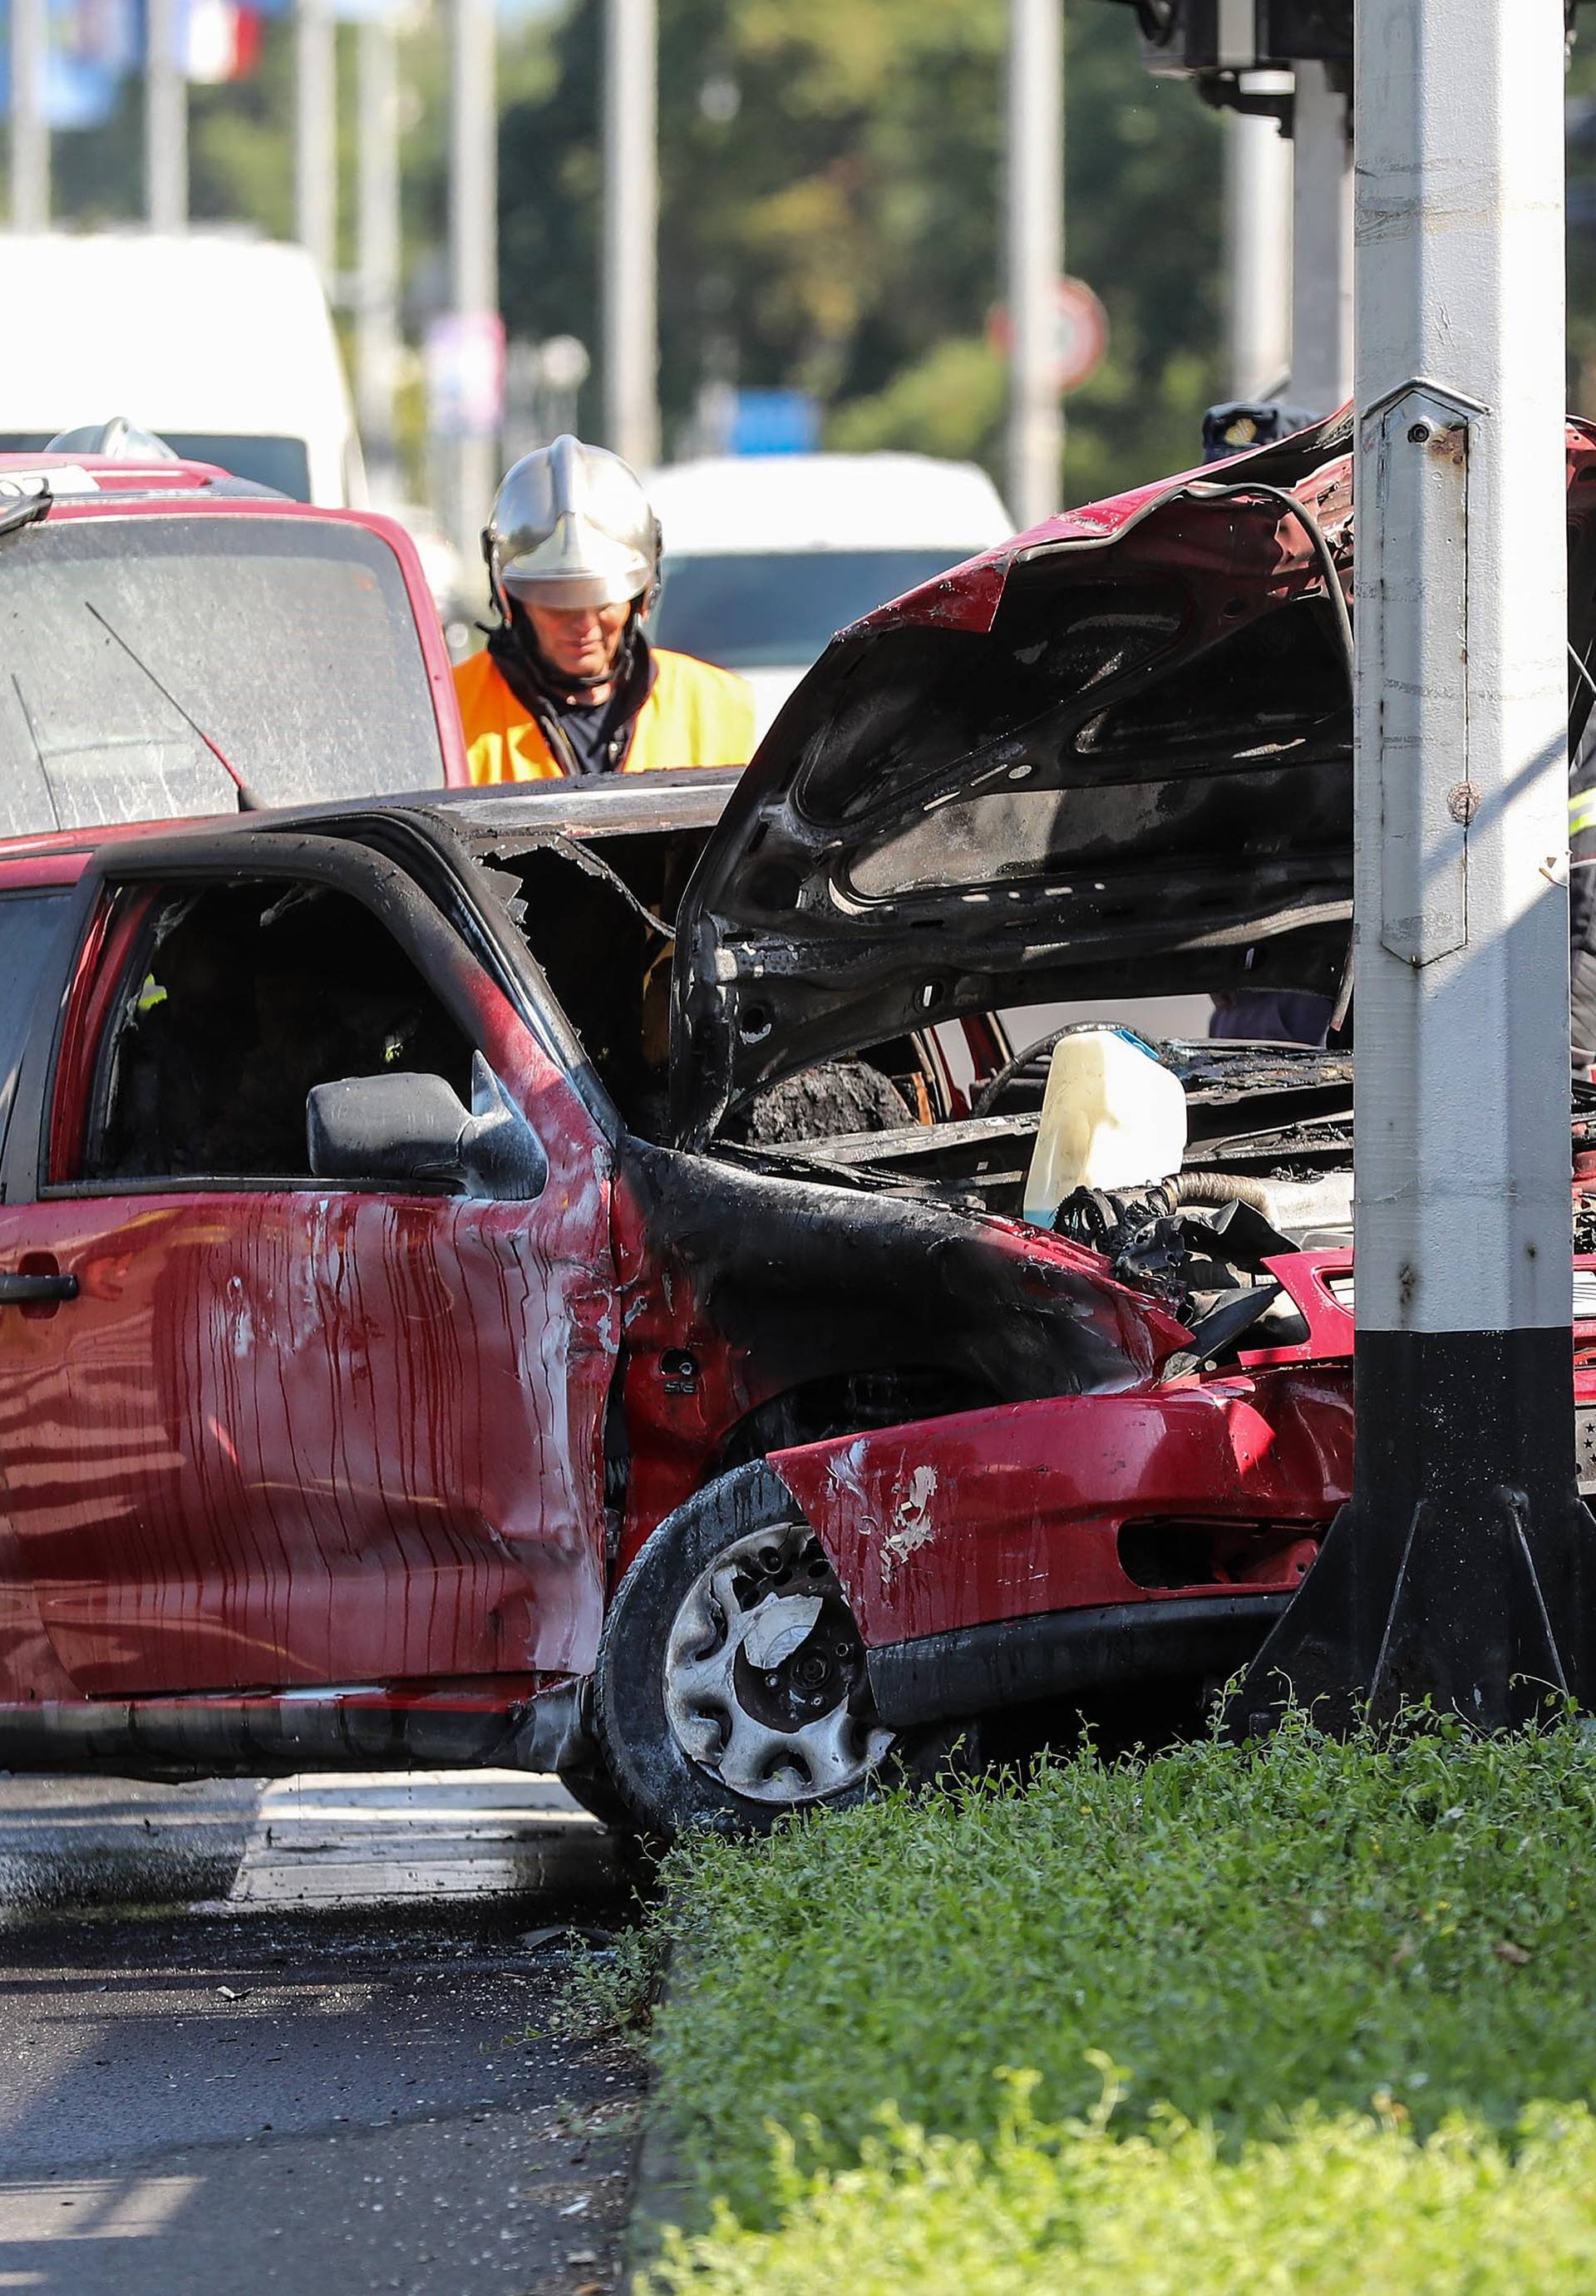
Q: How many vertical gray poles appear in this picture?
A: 10